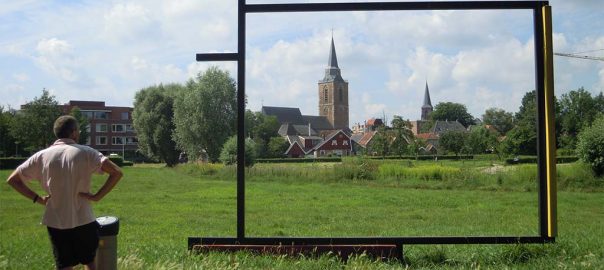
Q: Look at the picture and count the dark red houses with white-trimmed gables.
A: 2